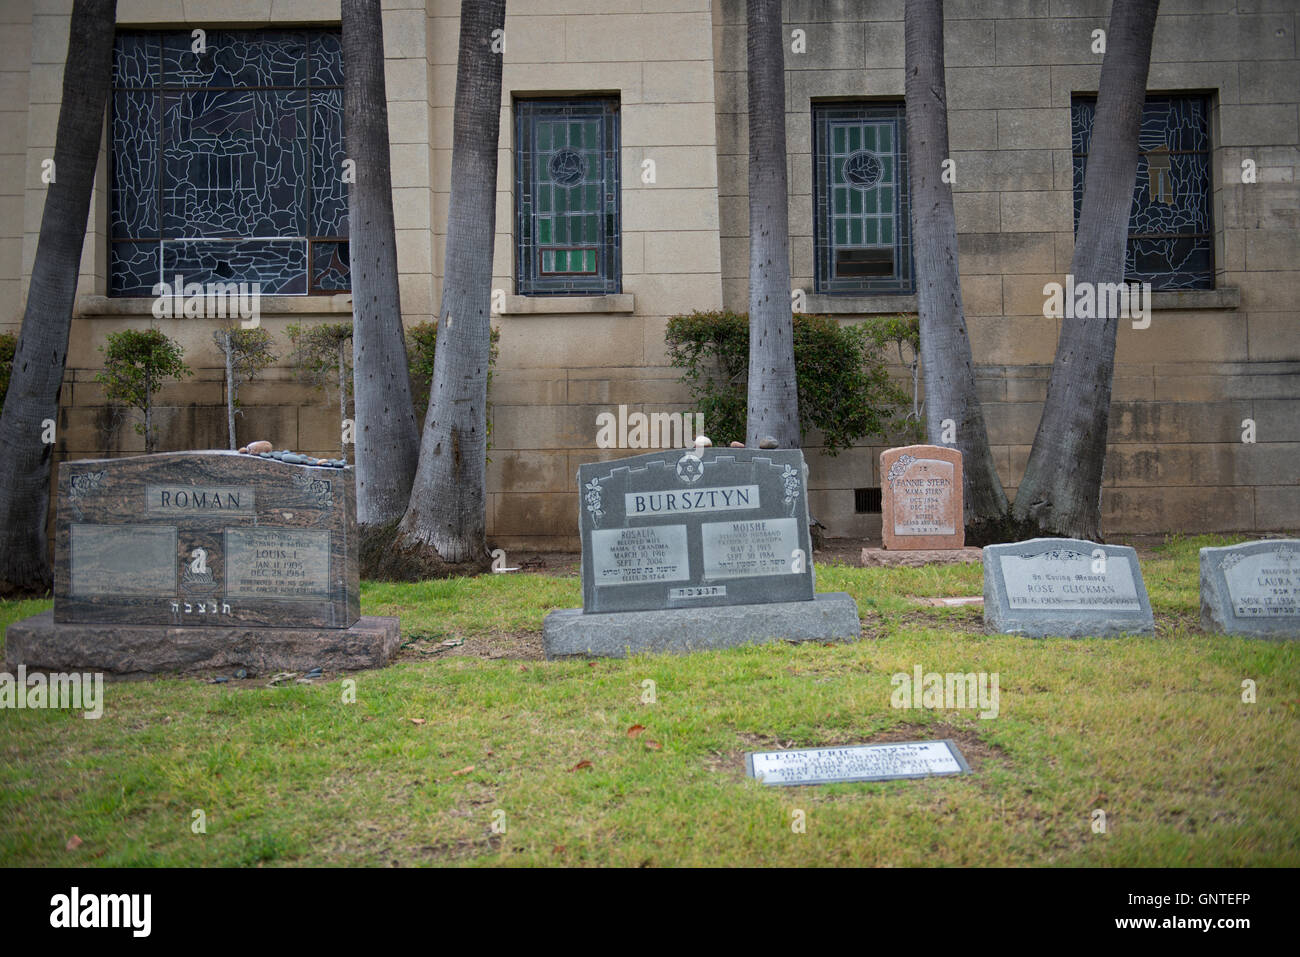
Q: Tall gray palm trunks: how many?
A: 6